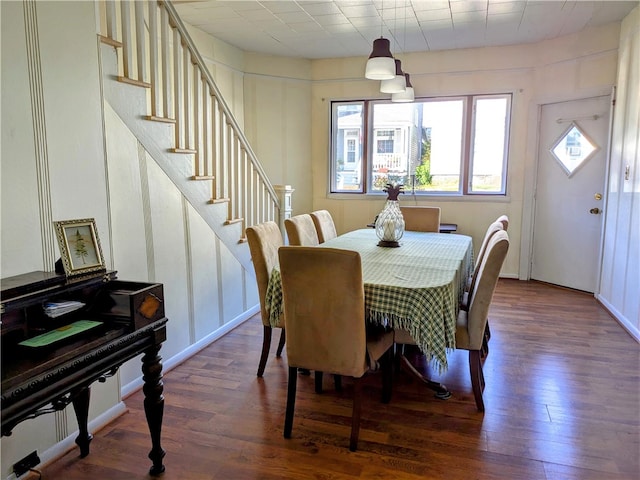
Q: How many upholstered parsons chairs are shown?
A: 8